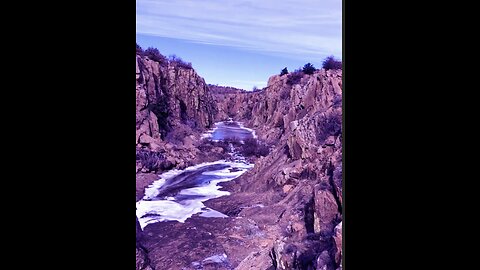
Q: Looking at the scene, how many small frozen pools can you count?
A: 2